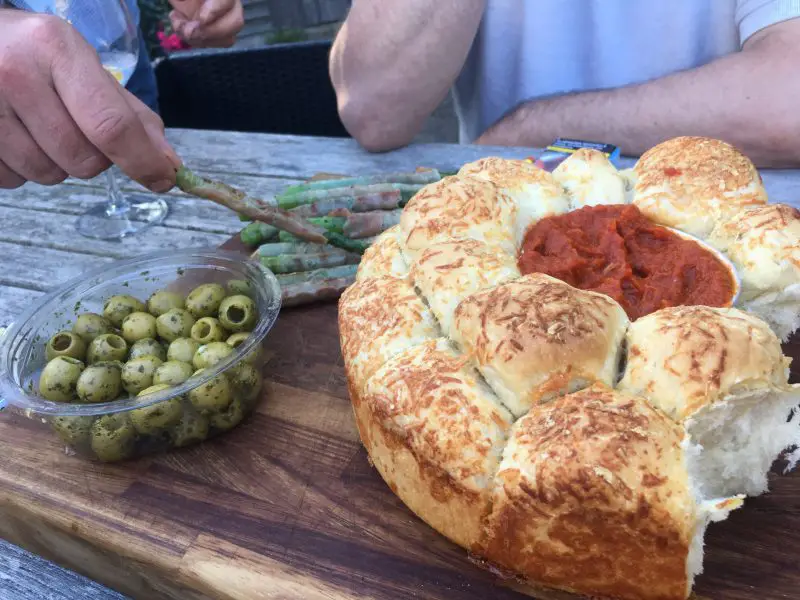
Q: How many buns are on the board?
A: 12